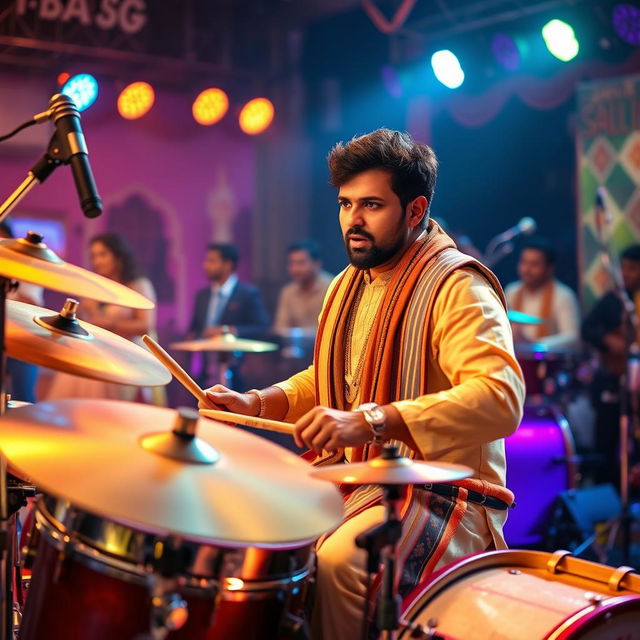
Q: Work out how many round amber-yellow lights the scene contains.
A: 3